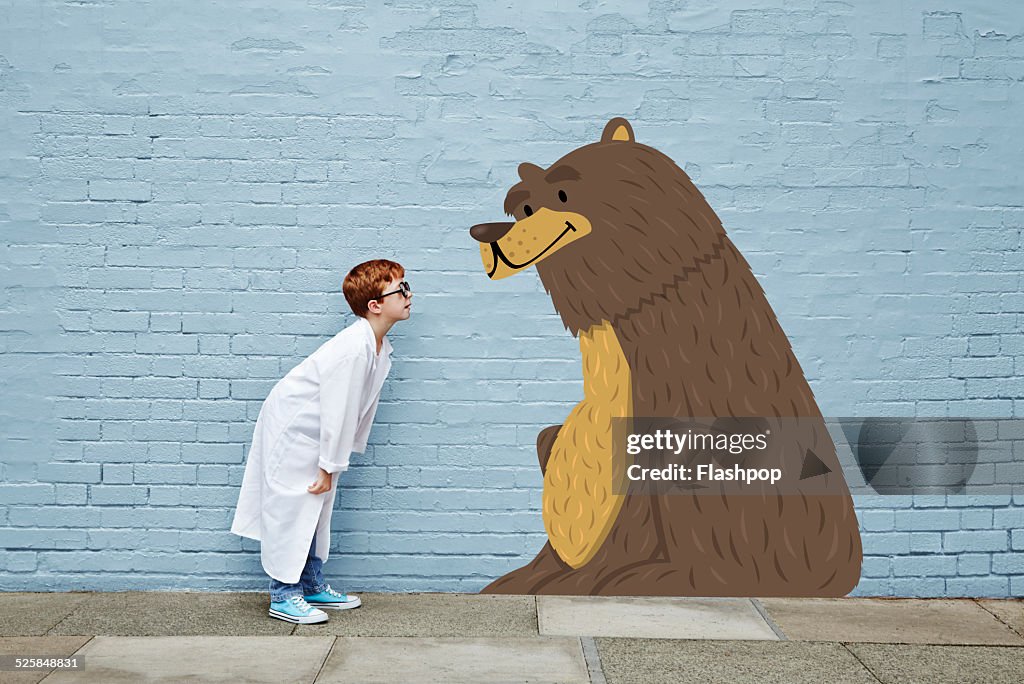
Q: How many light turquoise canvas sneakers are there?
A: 2